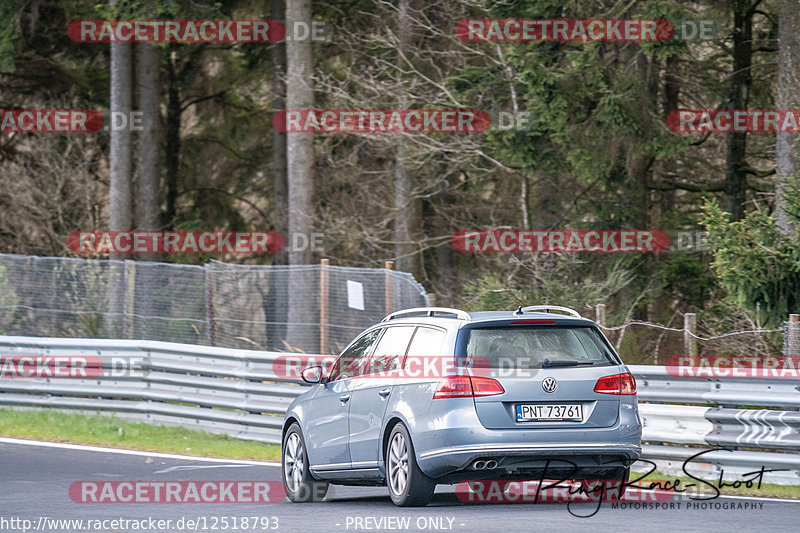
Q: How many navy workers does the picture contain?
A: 0